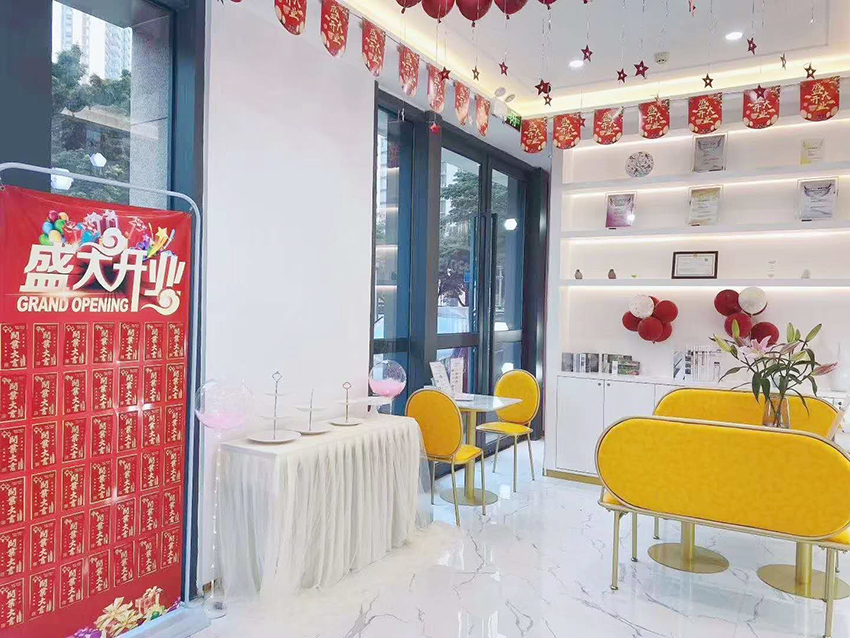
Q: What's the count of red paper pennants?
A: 14